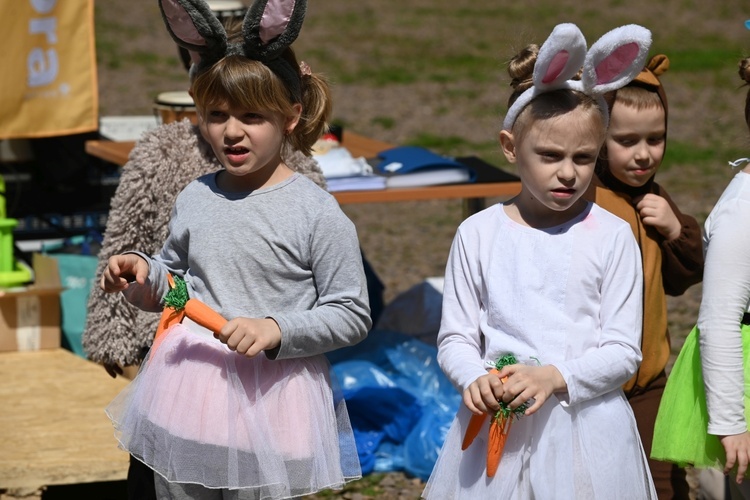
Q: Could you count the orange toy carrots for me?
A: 4